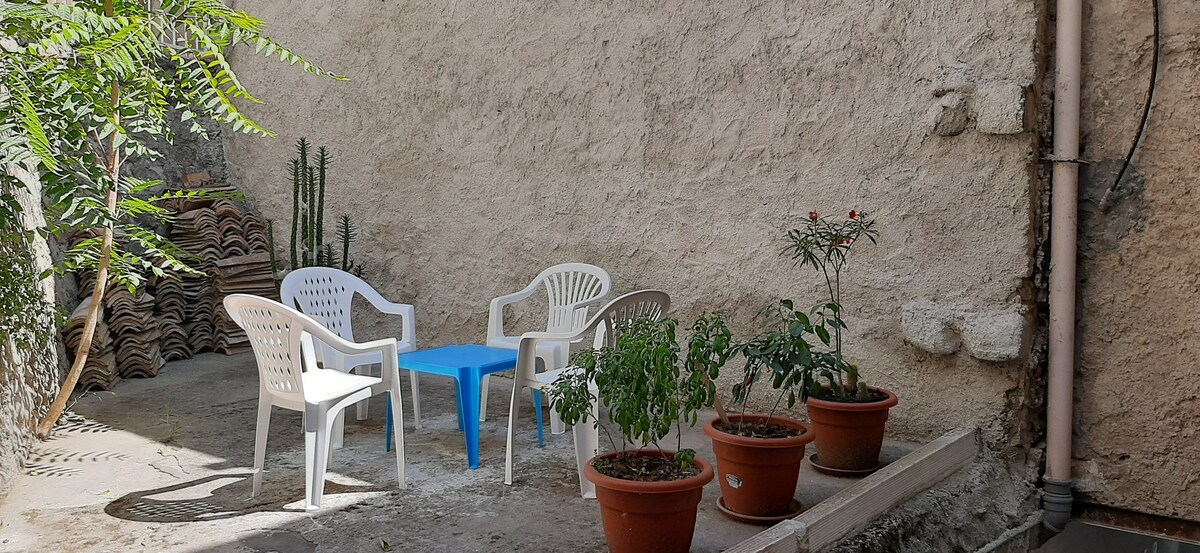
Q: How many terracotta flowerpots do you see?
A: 3